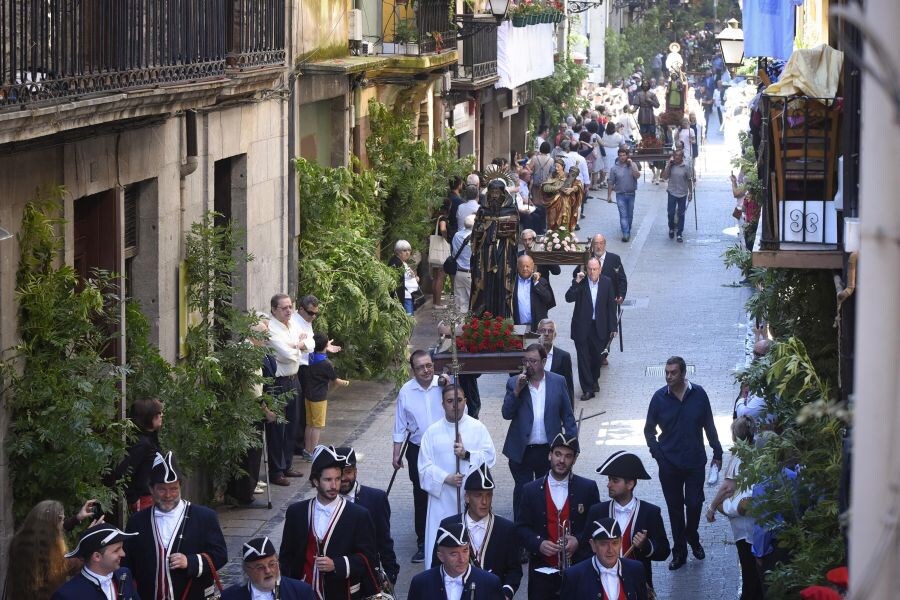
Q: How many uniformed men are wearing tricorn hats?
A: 10